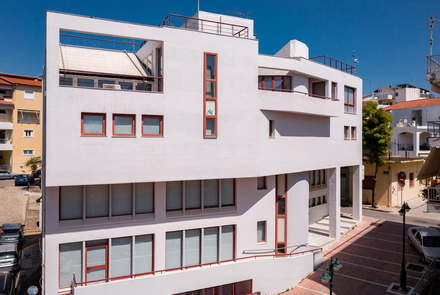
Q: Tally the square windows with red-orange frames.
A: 3